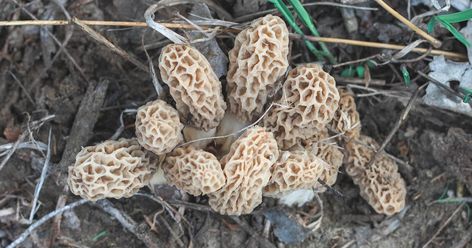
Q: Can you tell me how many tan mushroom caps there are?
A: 11